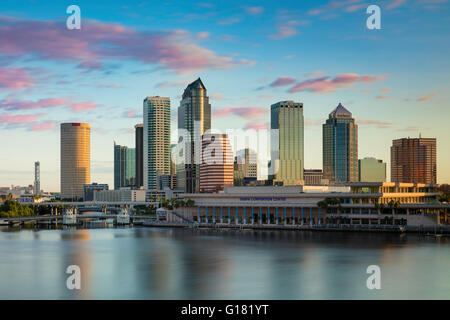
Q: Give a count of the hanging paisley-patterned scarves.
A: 0